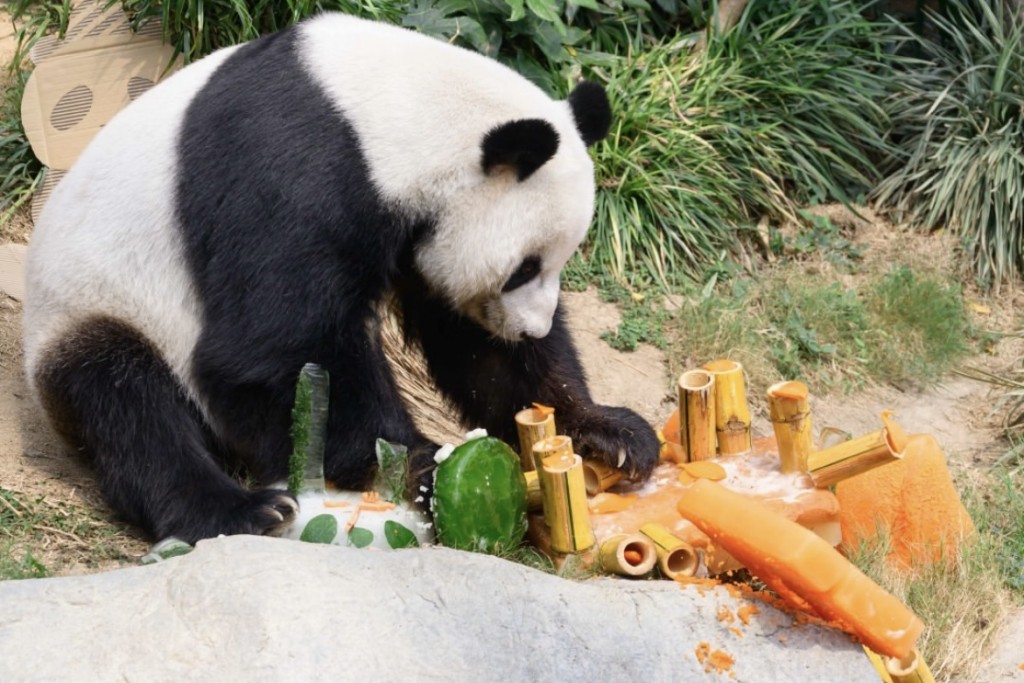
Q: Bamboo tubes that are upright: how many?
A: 6